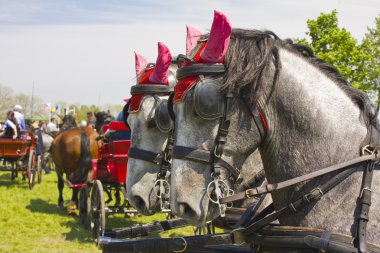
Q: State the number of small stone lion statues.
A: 0